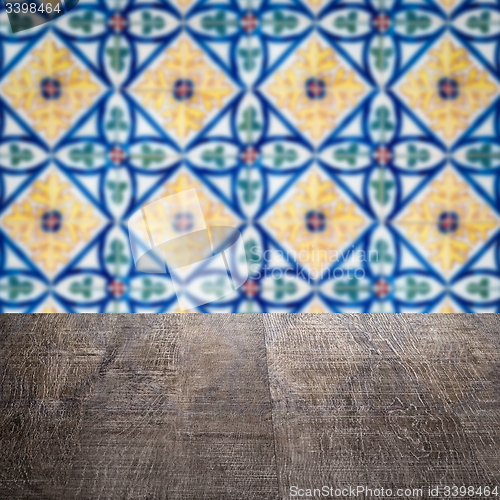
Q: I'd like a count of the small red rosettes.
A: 9